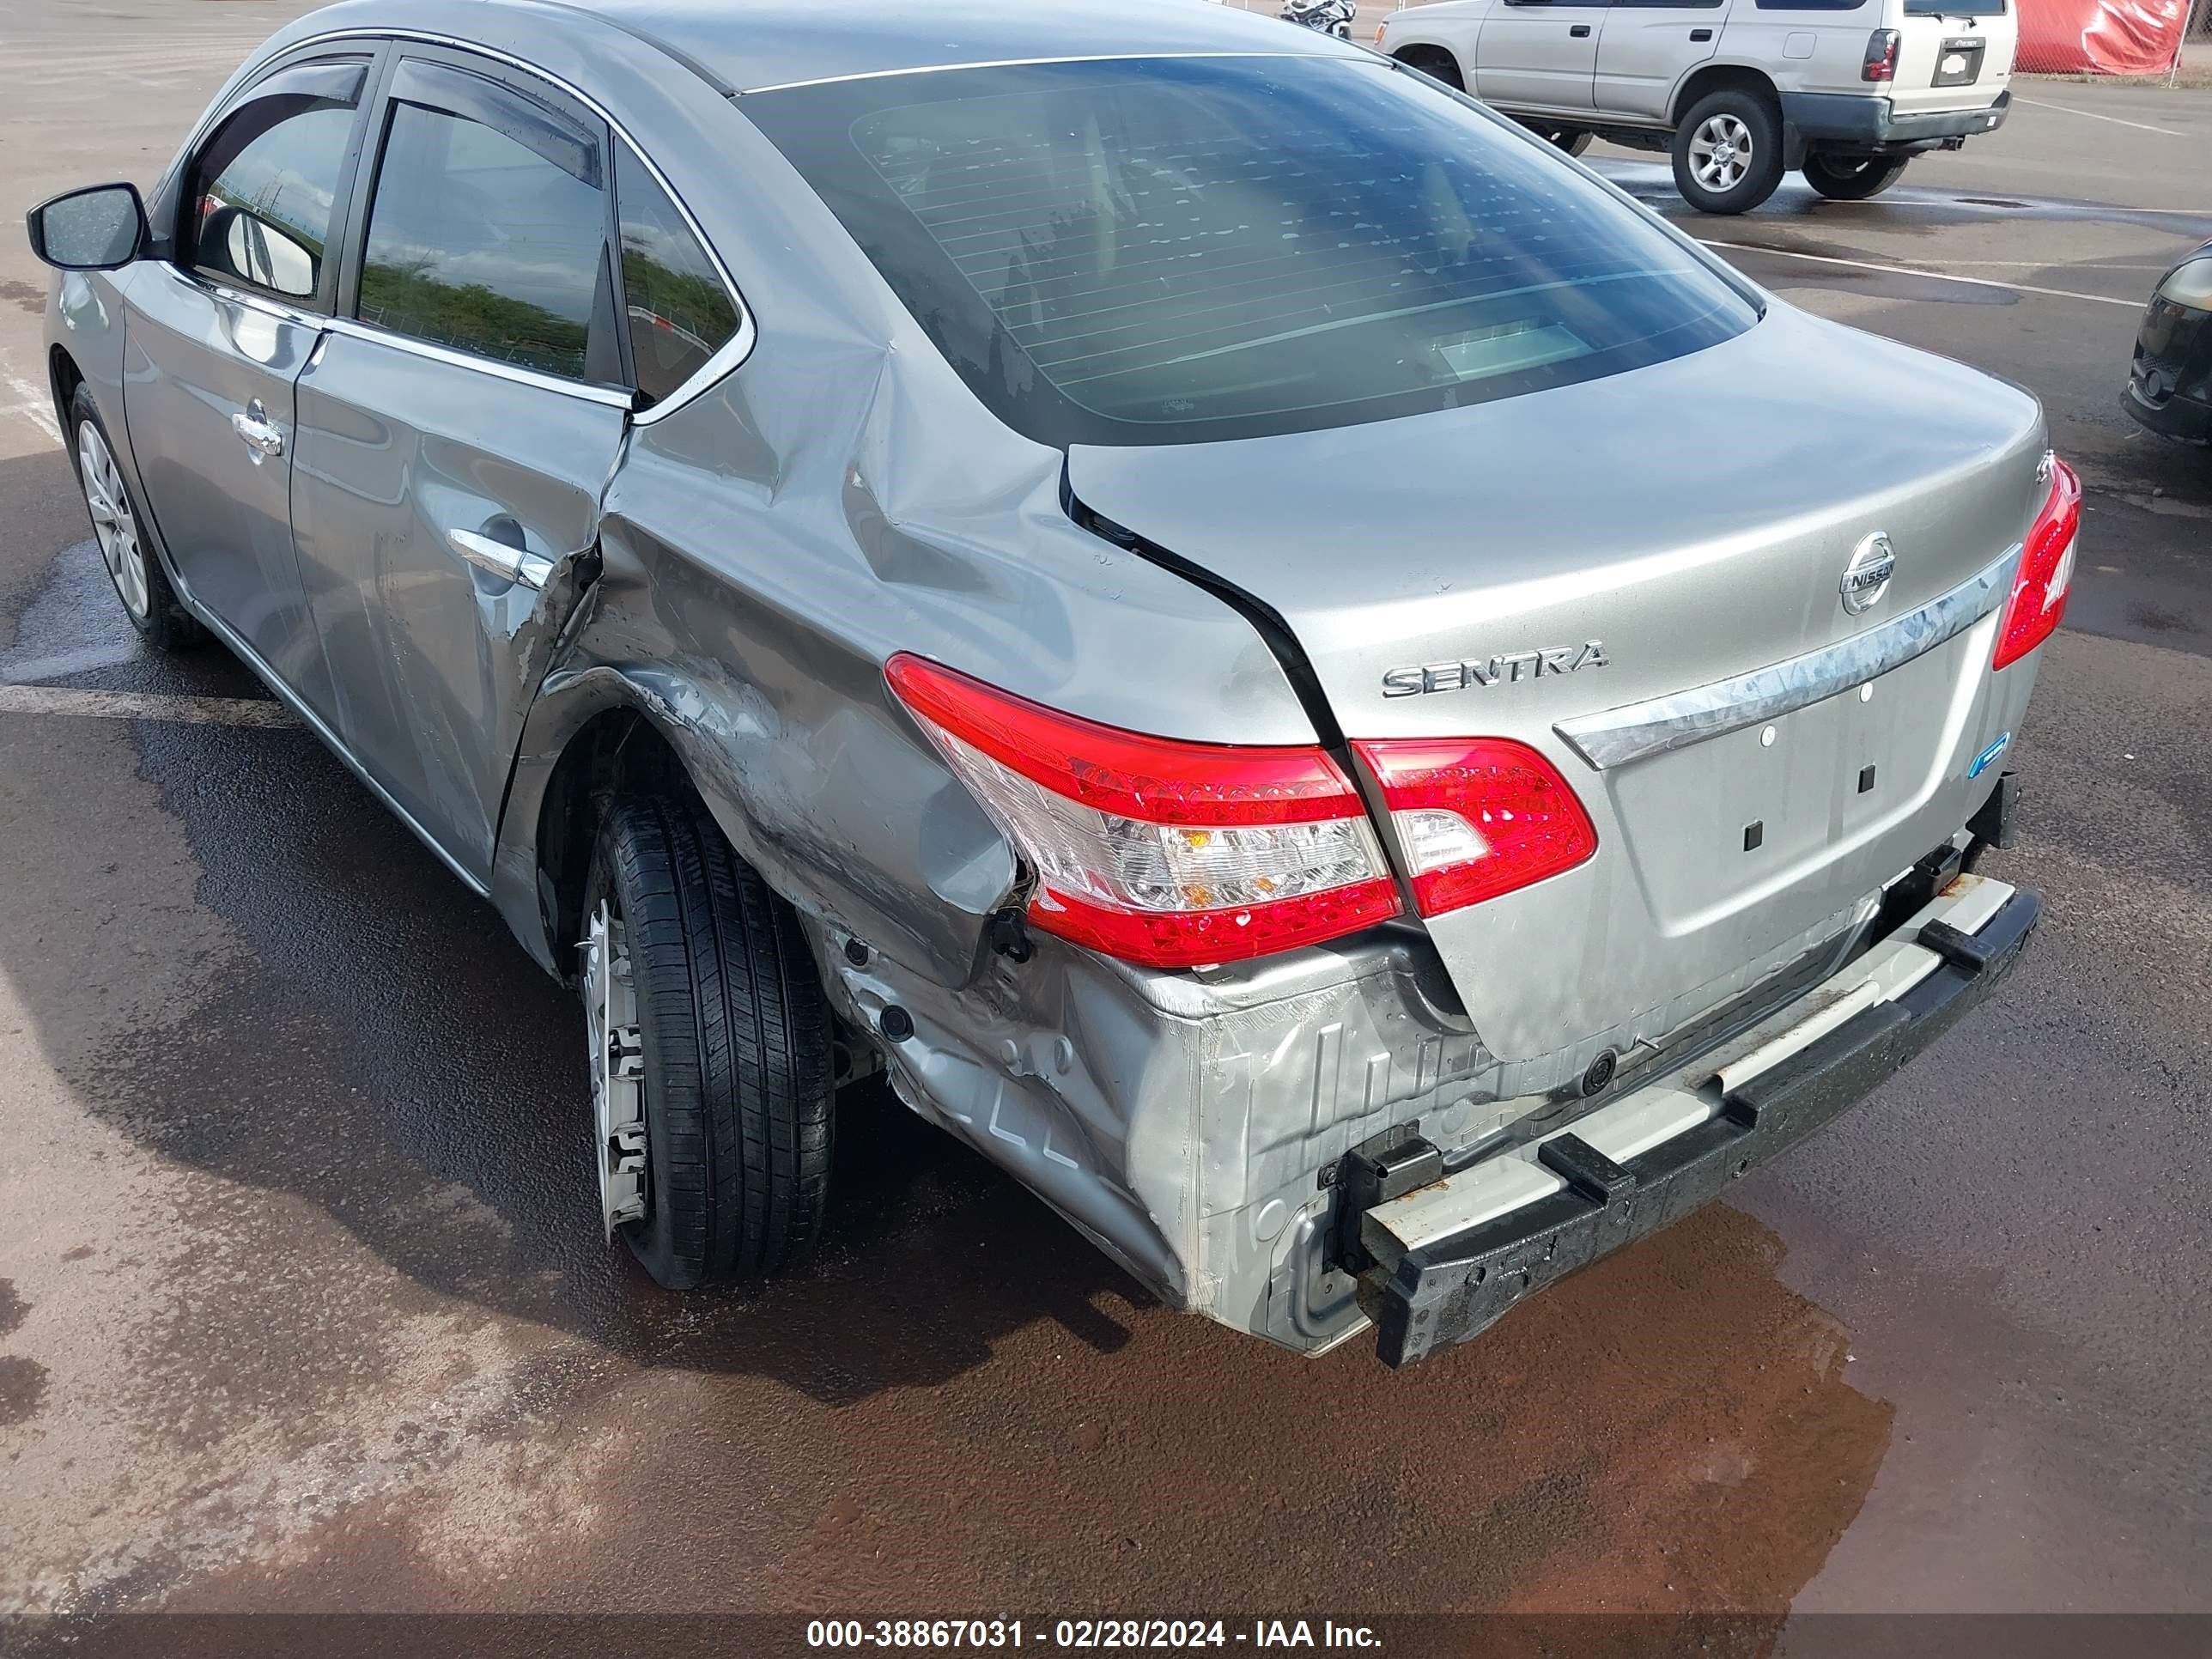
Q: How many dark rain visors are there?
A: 2